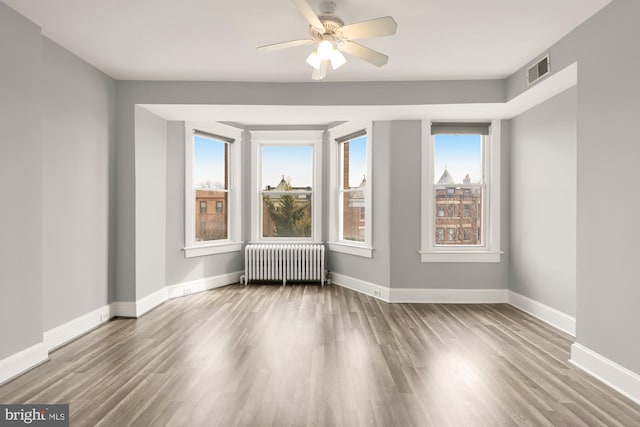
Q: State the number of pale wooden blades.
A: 5